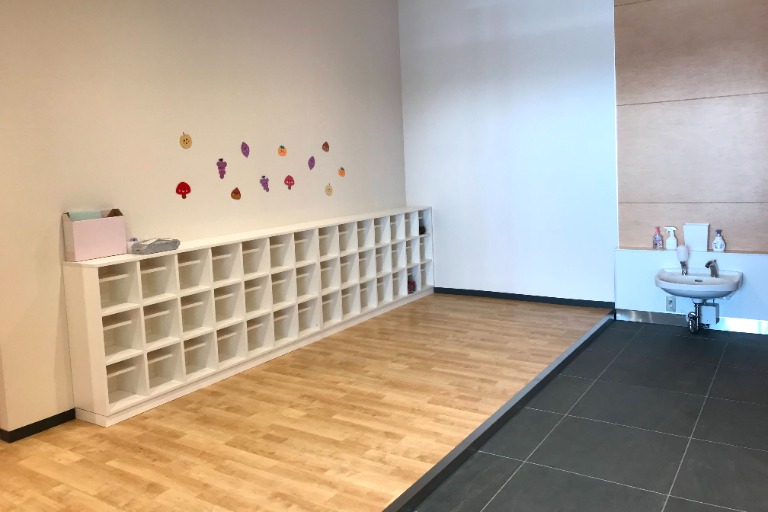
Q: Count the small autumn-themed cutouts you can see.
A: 12